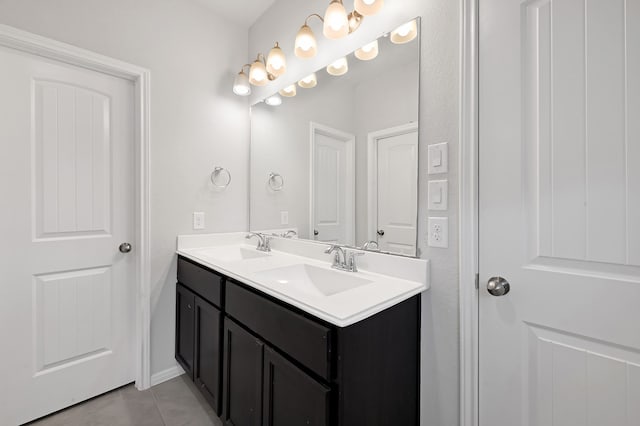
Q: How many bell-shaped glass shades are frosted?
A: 6